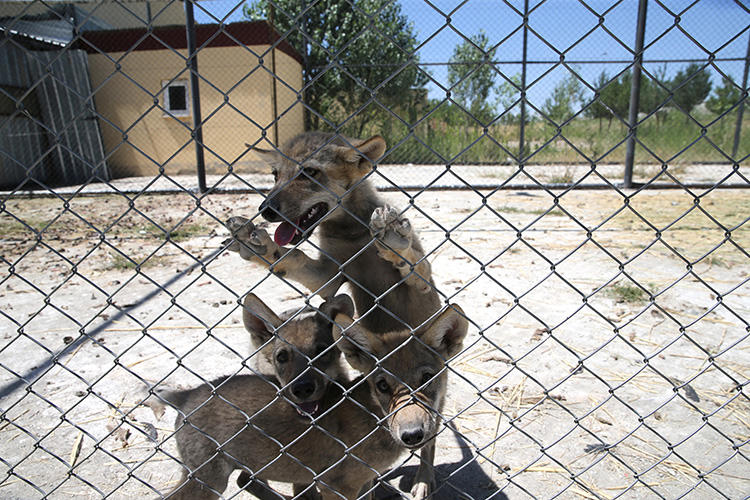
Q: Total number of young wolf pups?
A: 3